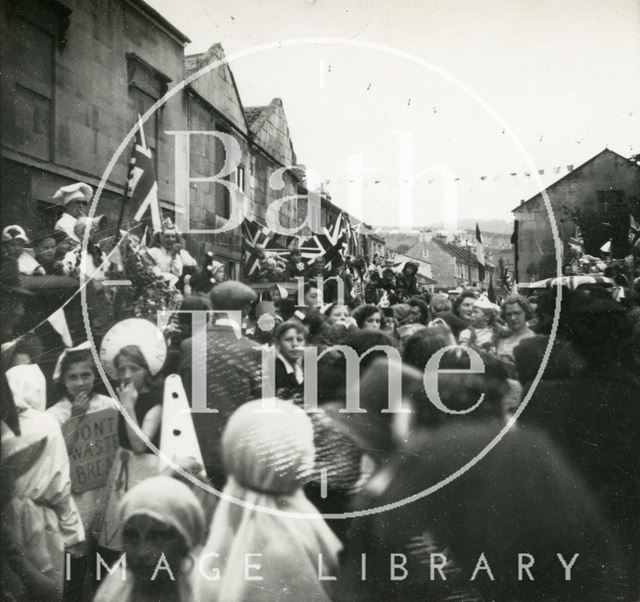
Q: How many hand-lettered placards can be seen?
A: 1